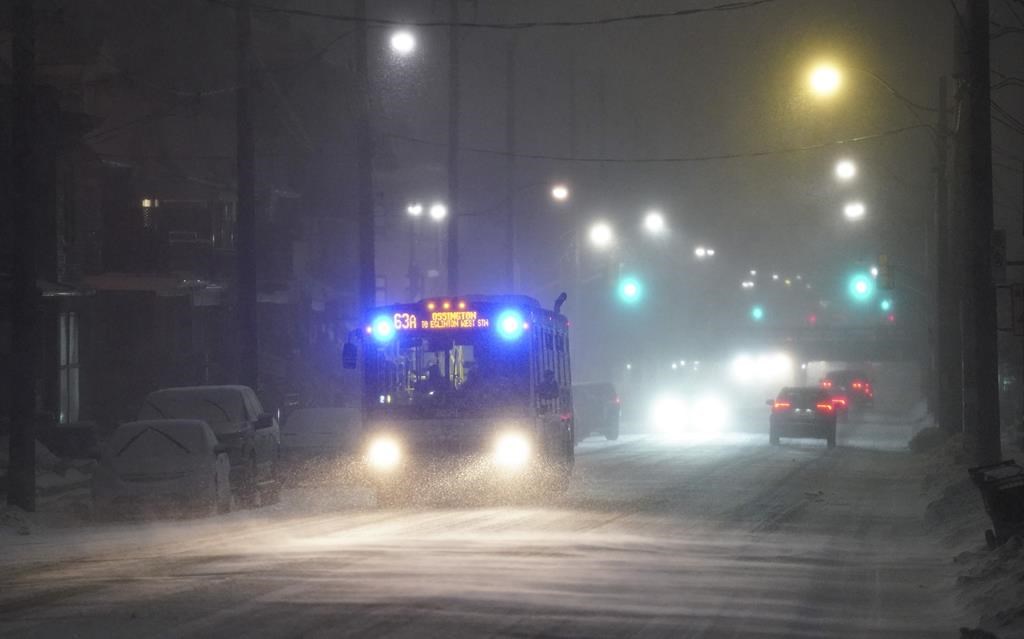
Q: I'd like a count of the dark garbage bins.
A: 1